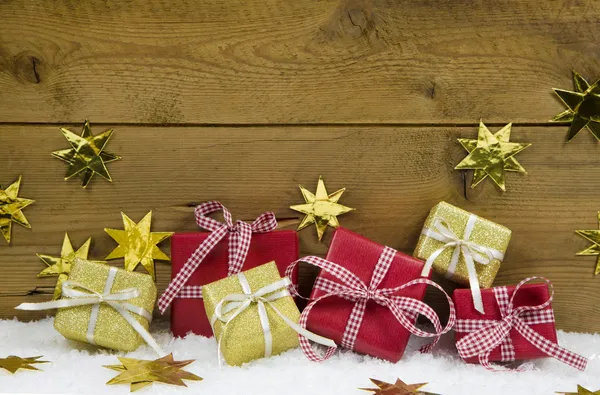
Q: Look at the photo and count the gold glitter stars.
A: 12